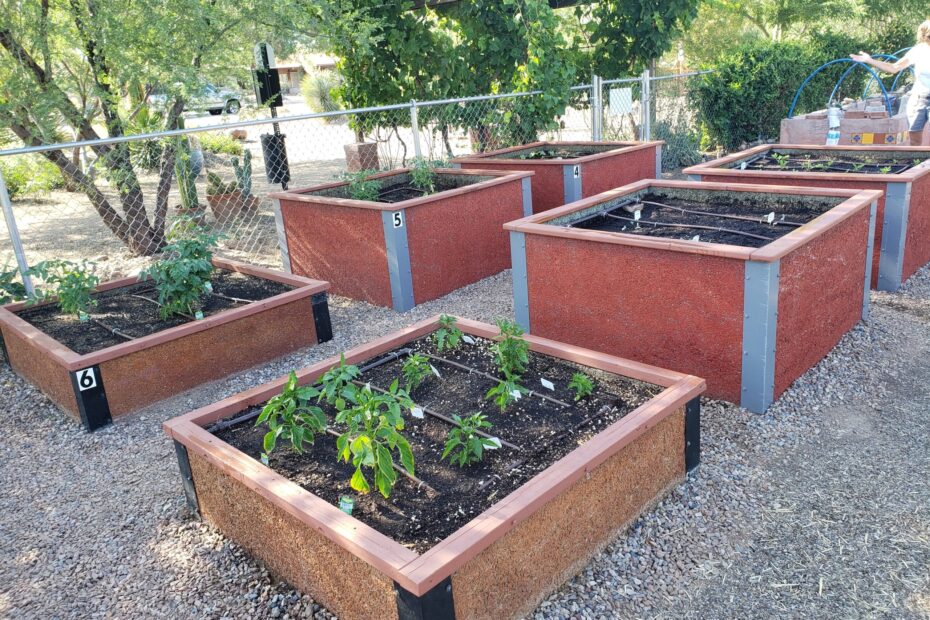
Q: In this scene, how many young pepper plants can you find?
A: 9